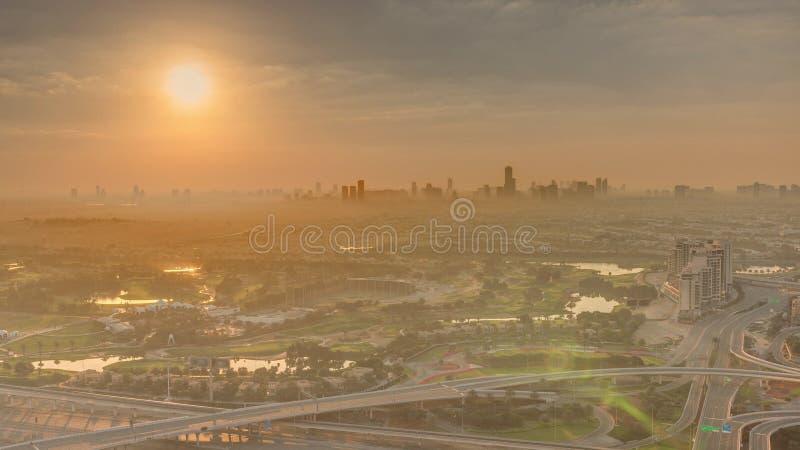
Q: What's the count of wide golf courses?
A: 1